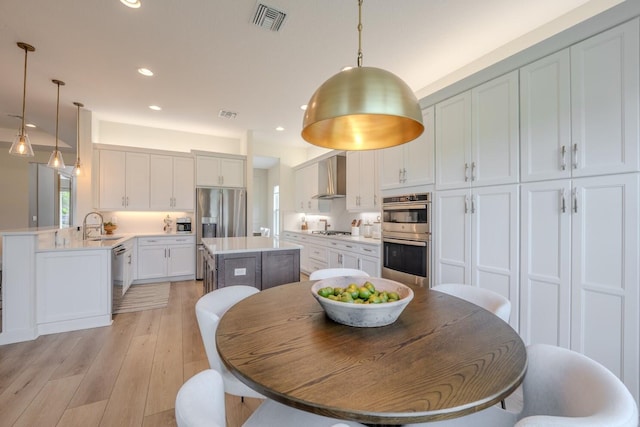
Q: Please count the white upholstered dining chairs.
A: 5